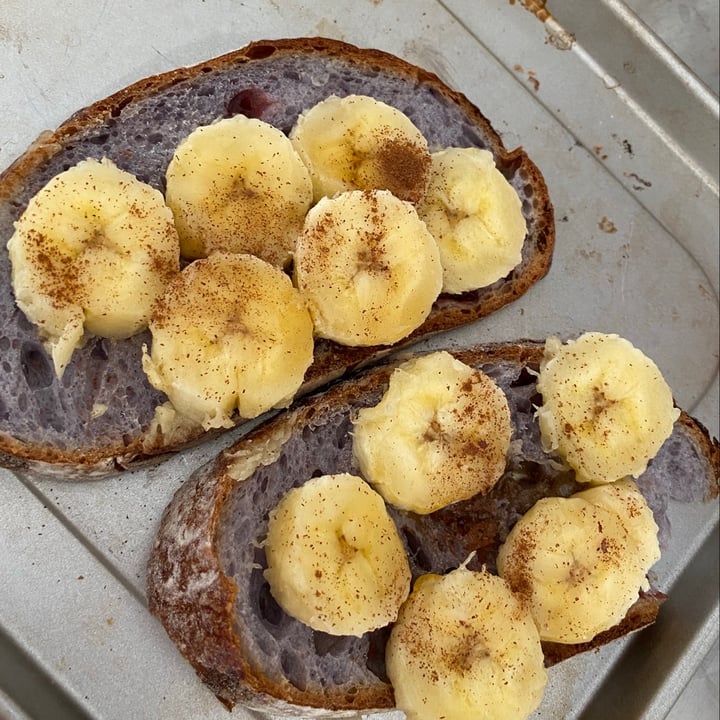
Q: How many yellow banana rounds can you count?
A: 11